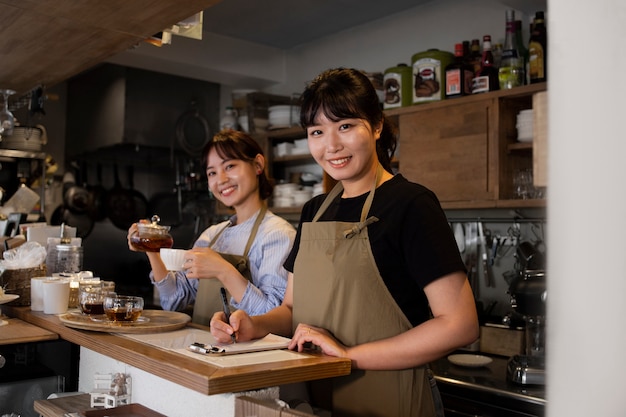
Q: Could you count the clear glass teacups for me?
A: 2